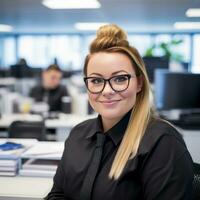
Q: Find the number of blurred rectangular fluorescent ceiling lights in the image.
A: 5